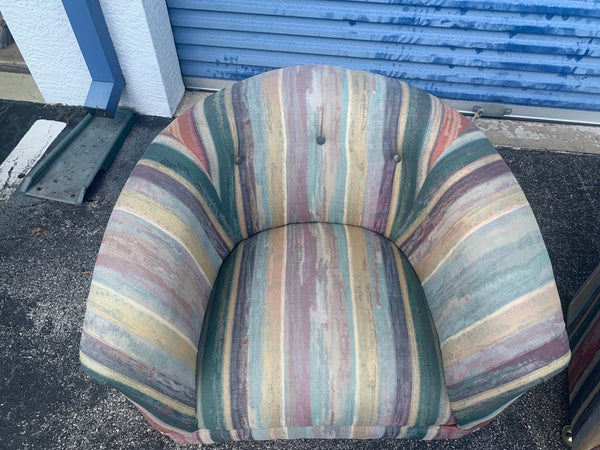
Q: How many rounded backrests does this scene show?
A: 1